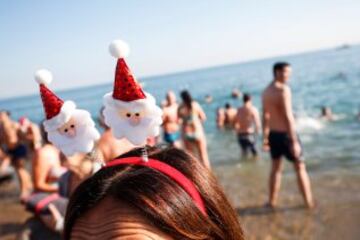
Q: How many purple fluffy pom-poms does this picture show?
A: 0